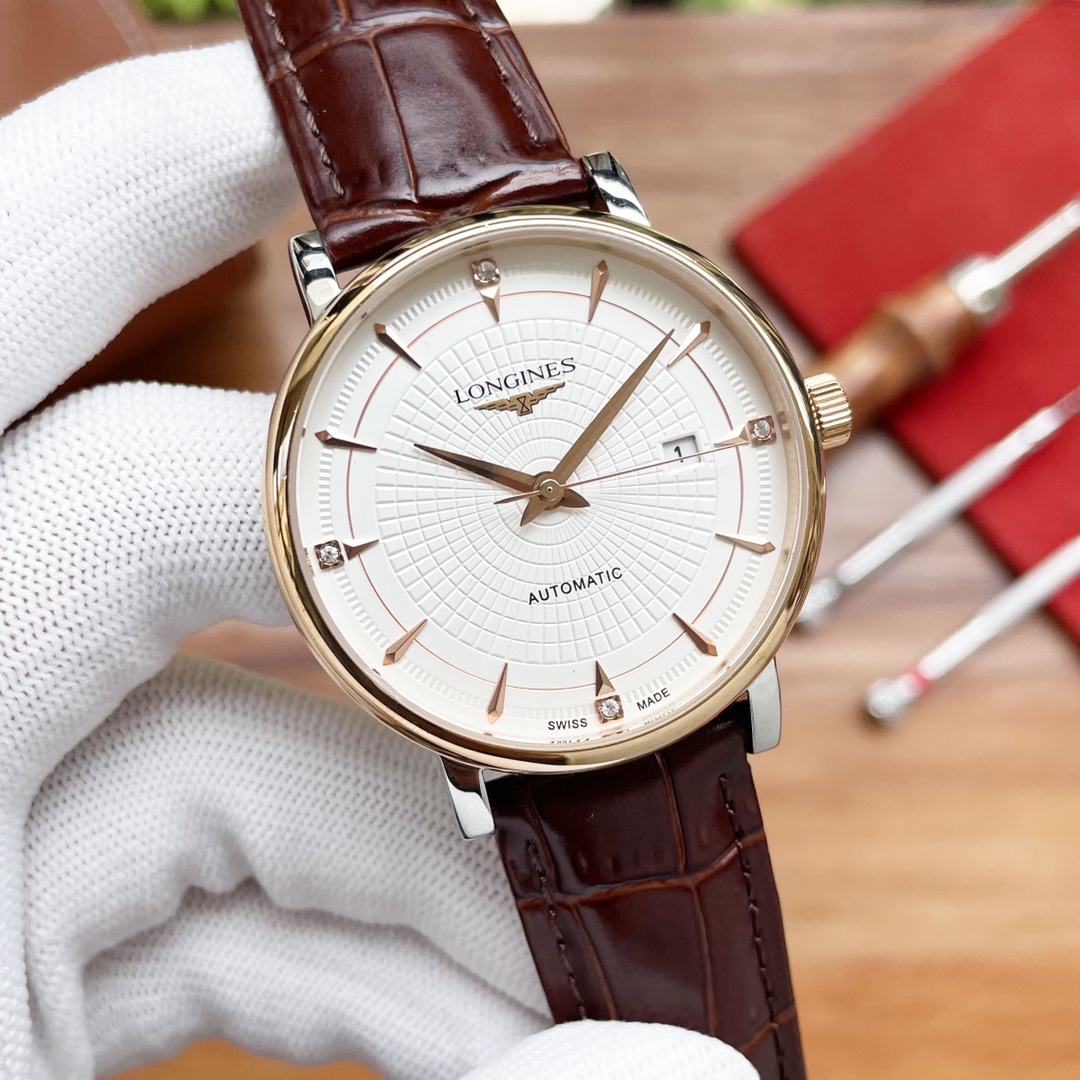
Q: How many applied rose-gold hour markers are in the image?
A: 12